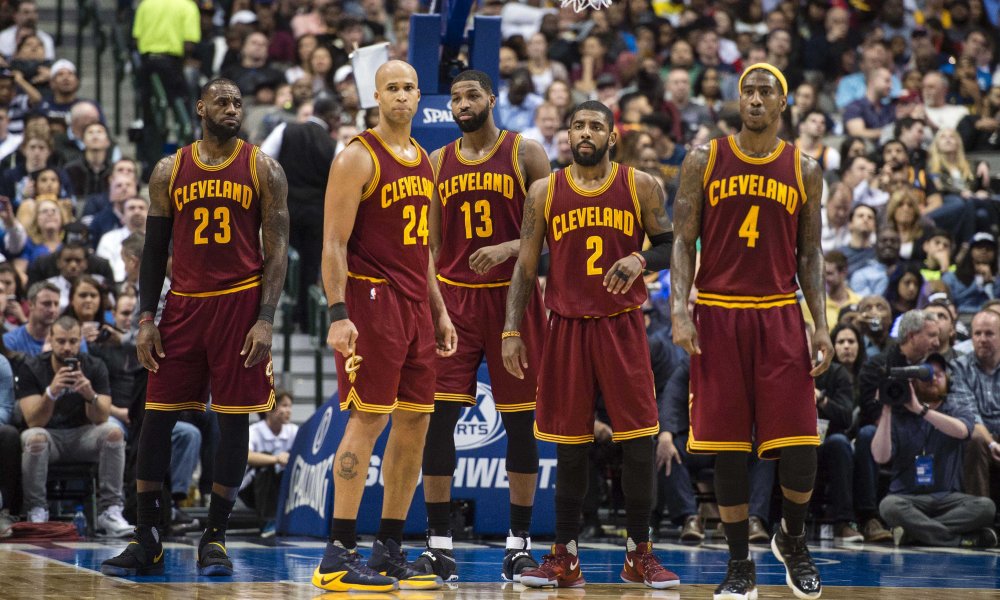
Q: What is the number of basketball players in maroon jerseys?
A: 5